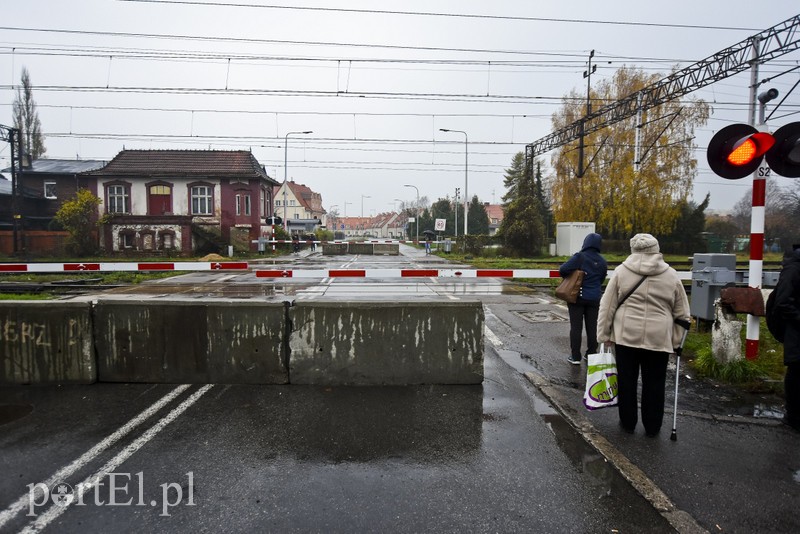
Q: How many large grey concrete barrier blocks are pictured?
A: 6